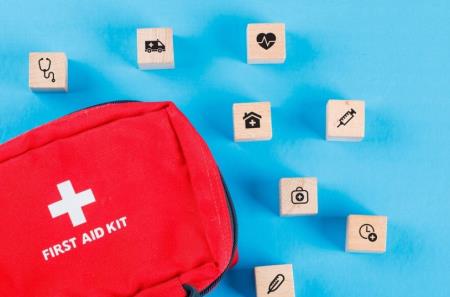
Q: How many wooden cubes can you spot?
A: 8